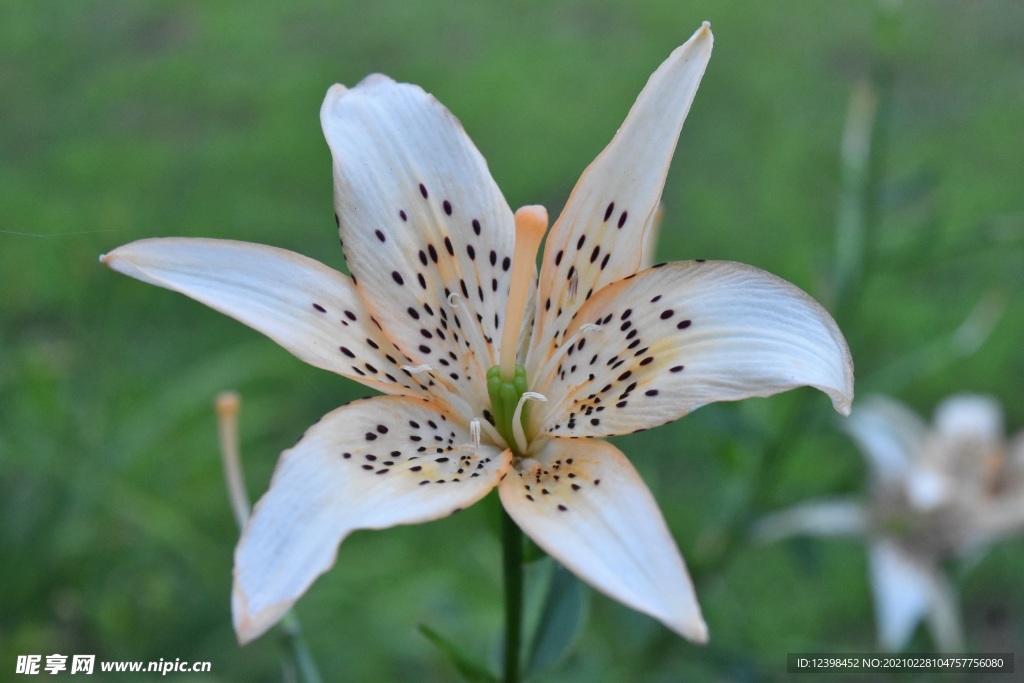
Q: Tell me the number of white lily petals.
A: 6